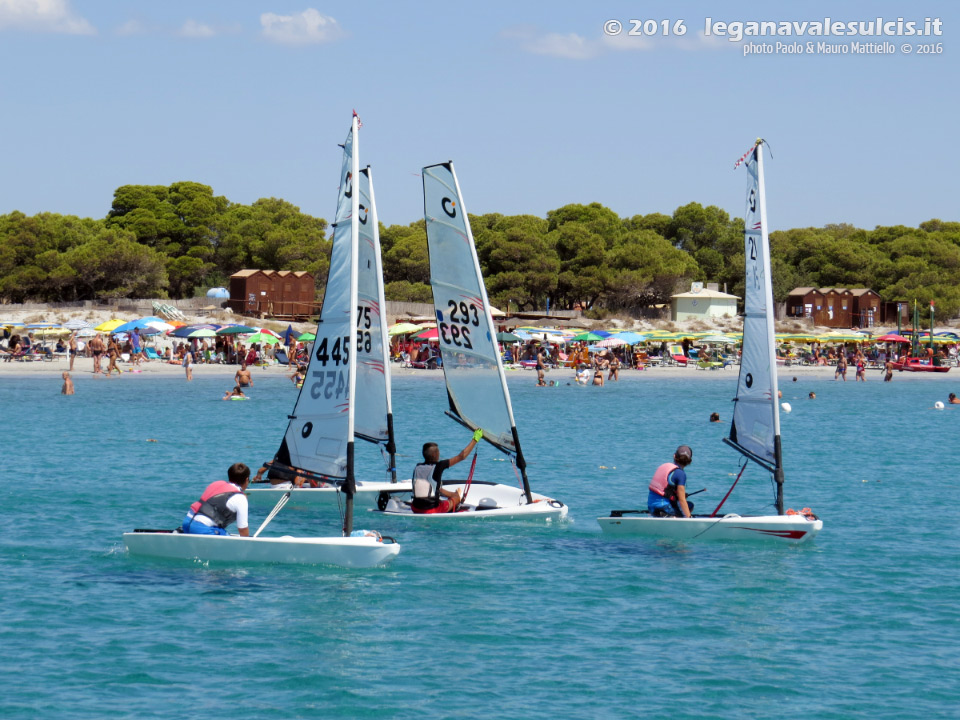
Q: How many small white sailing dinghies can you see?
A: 4